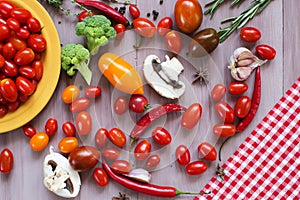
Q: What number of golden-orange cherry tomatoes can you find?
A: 3